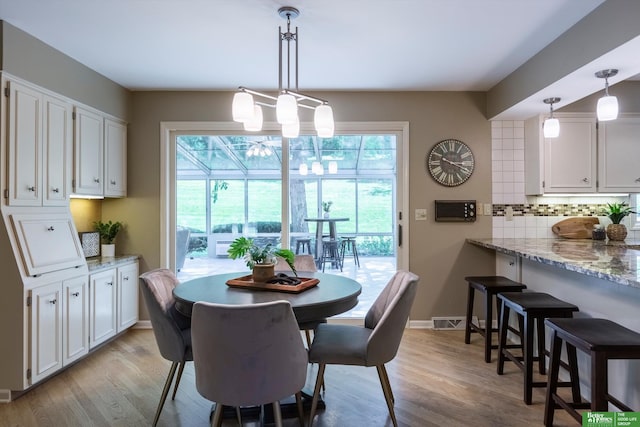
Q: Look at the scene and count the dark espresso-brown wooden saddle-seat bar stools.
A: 3